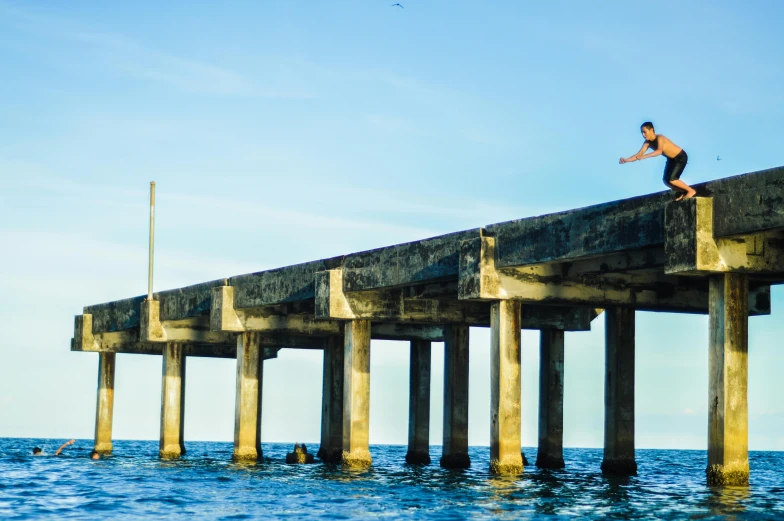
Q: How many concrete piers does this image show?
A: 11